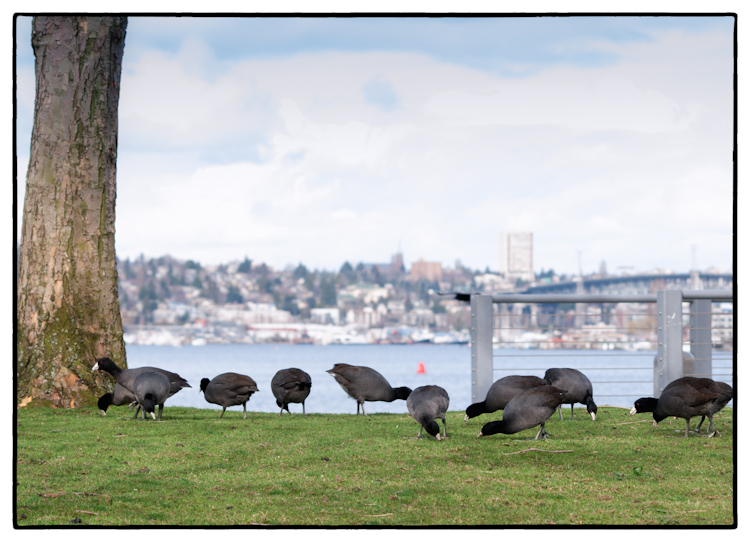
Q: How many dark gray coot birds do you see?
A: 12